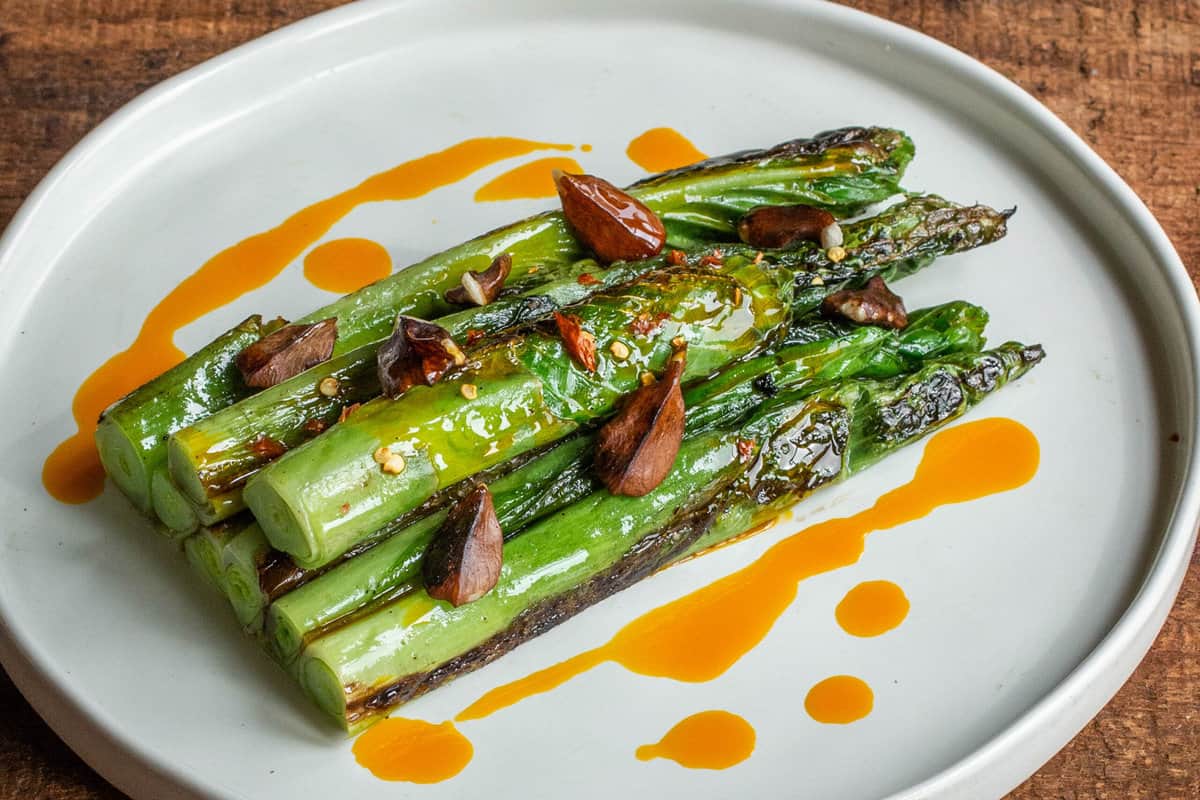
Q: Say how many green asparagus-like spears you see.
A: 8